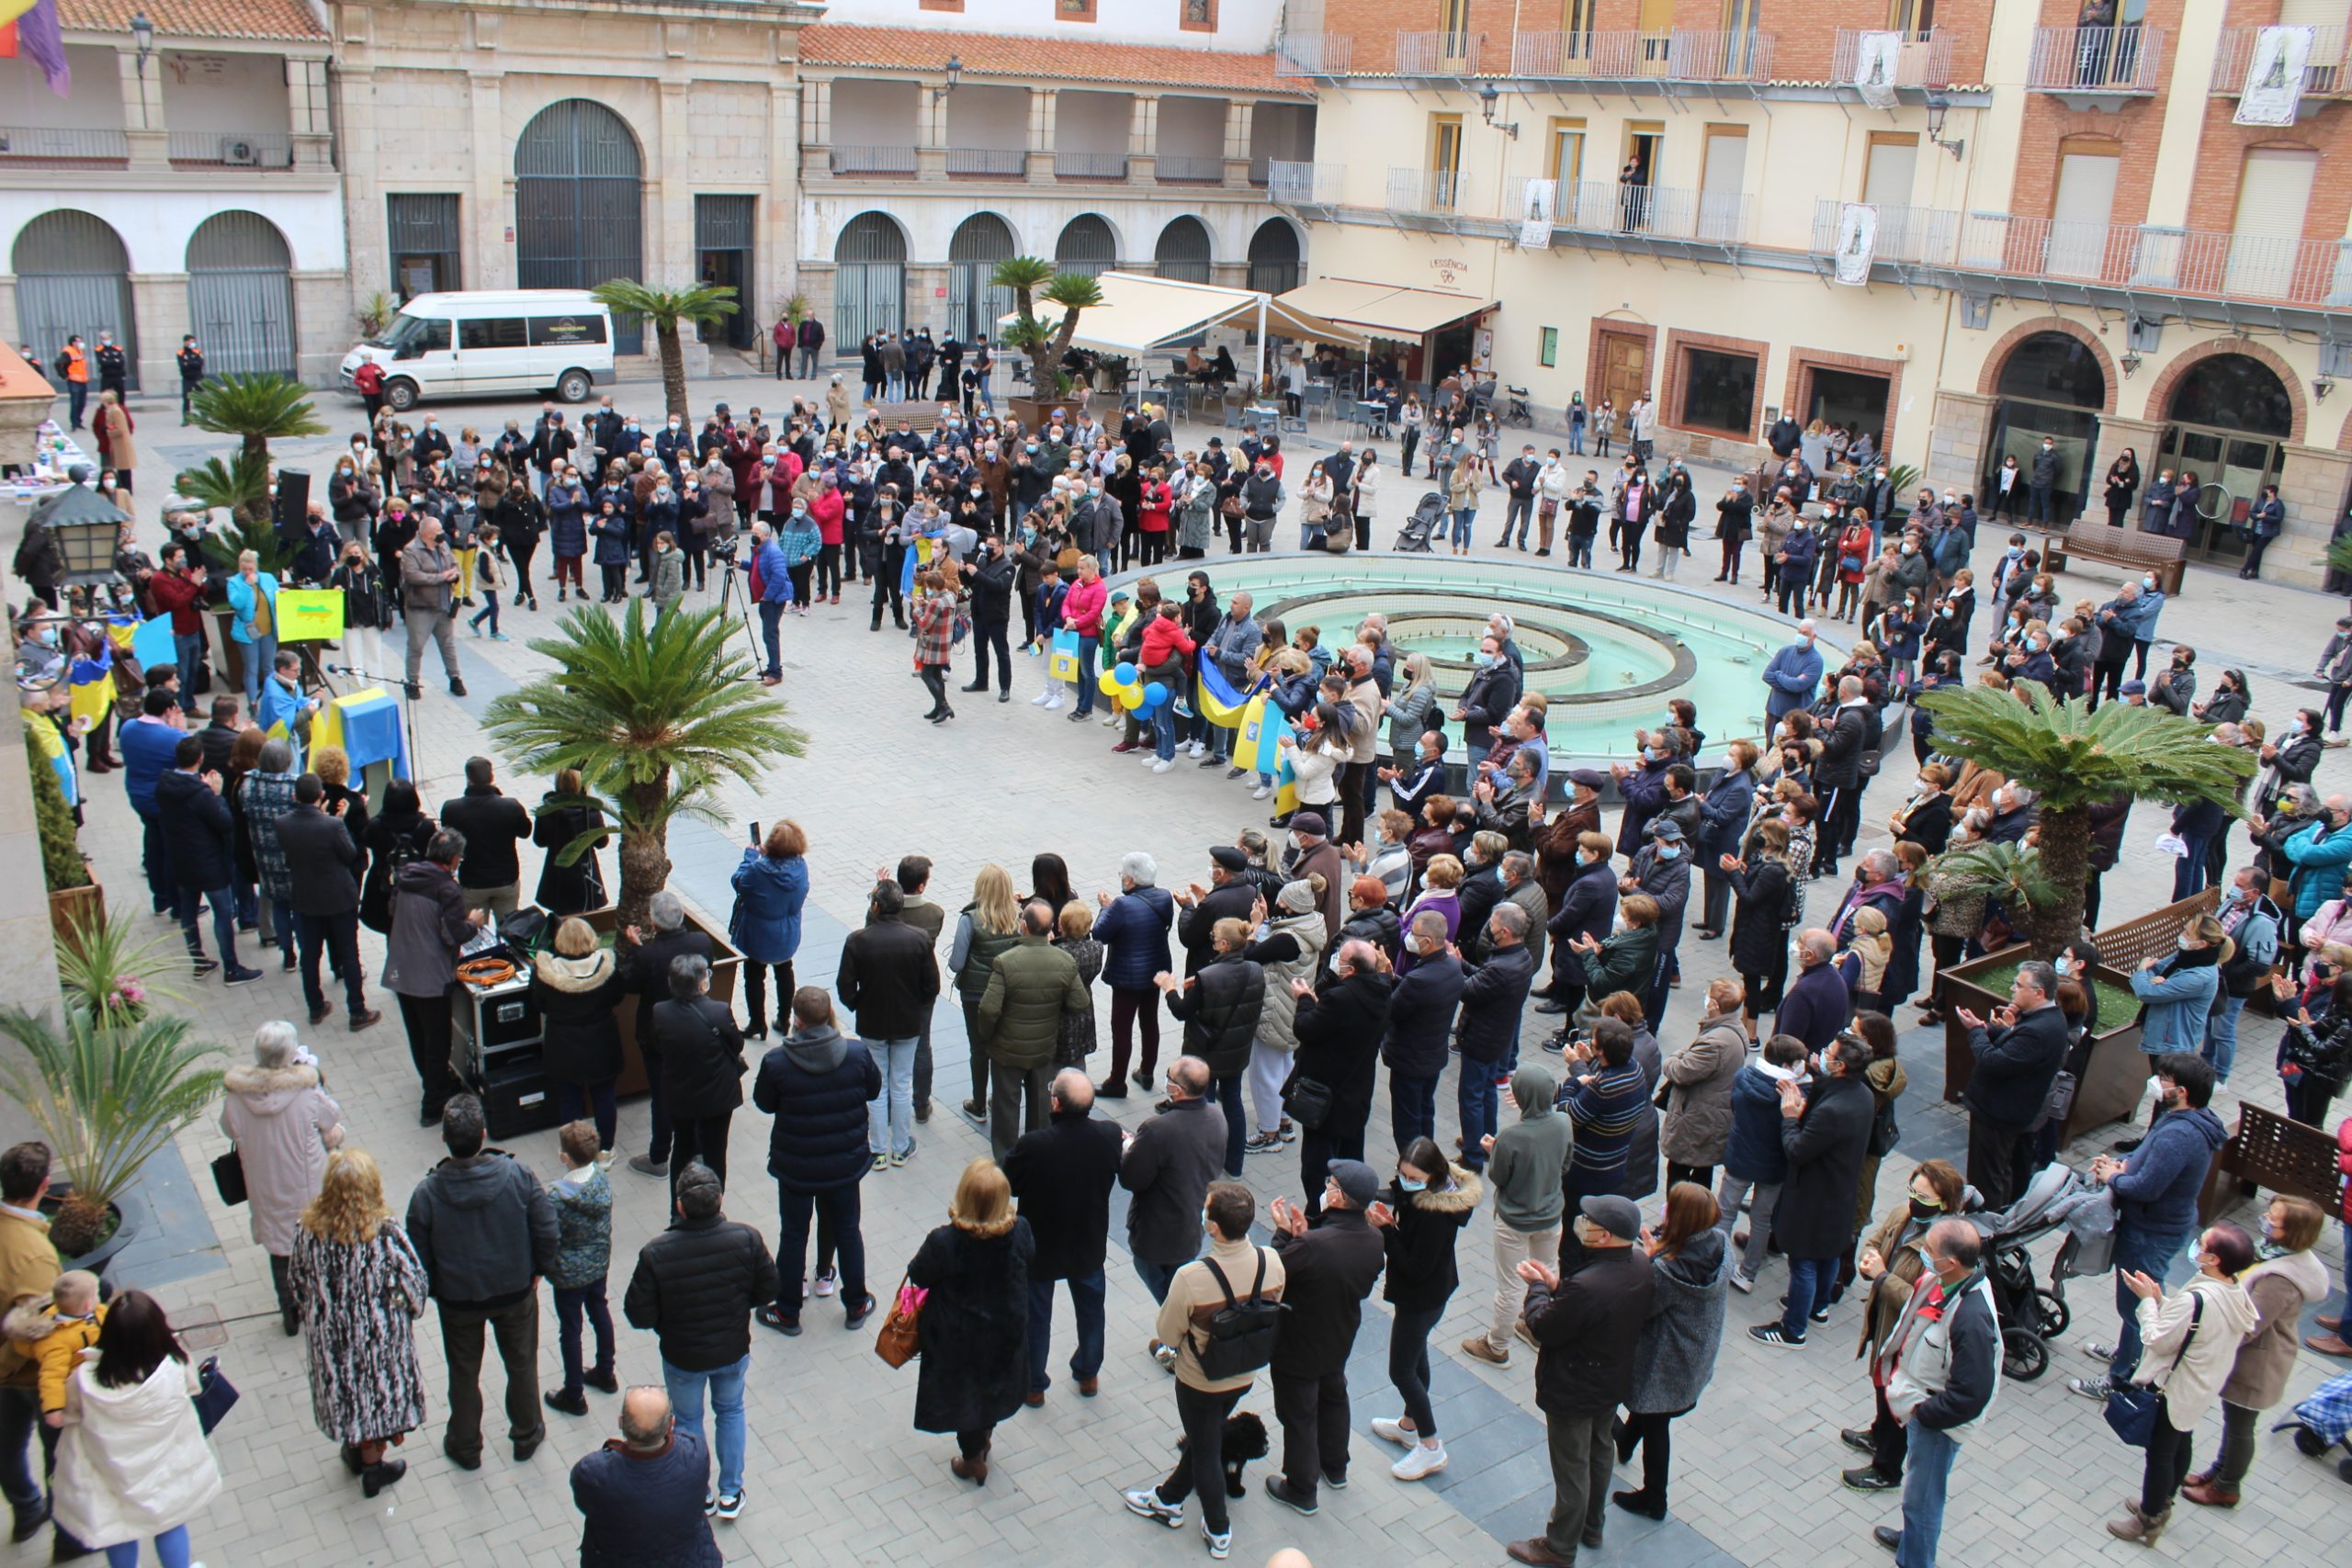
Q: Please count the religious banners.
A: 4